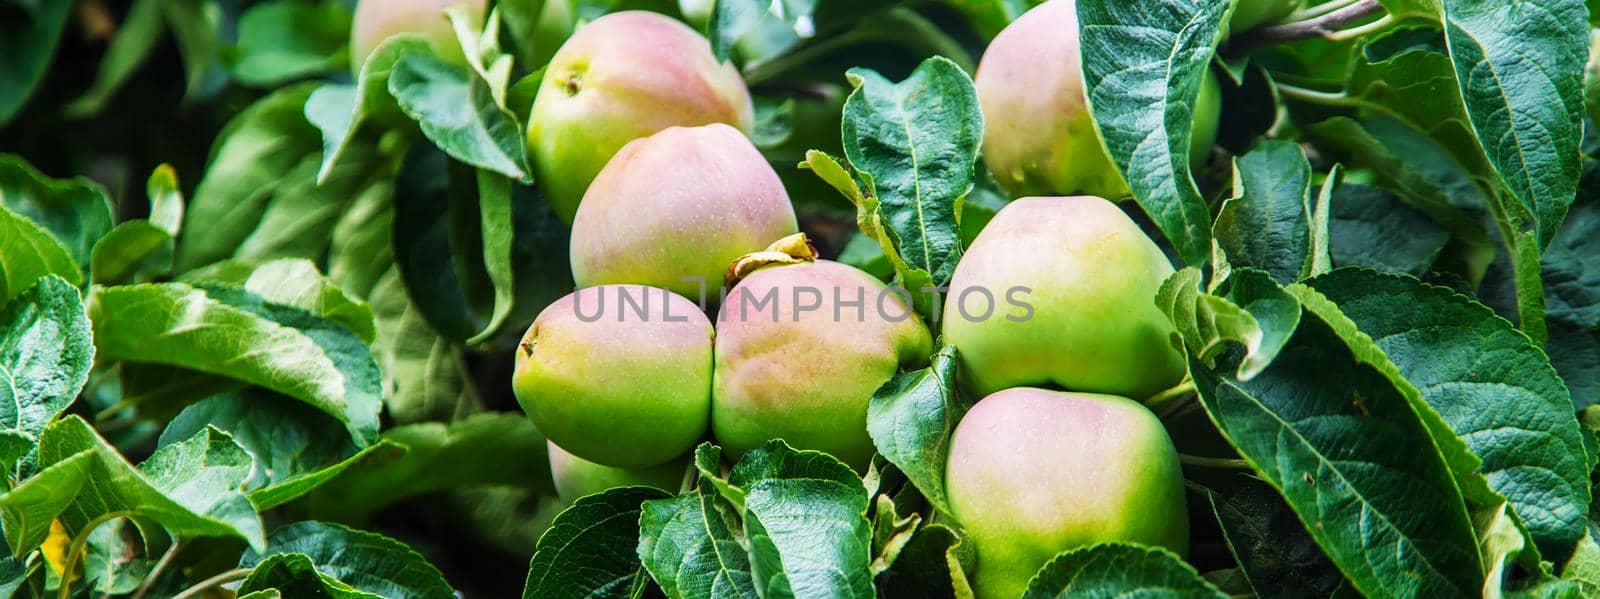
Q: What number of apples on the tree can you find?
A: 9